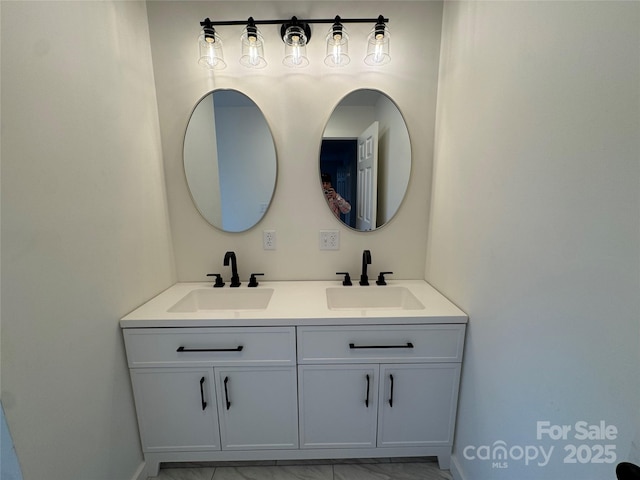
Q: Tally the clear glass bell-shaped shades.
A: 5